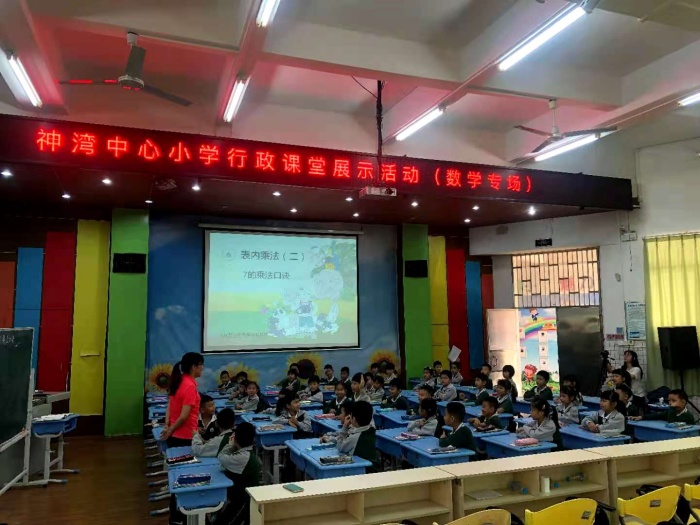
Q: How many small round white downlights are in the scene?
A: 13